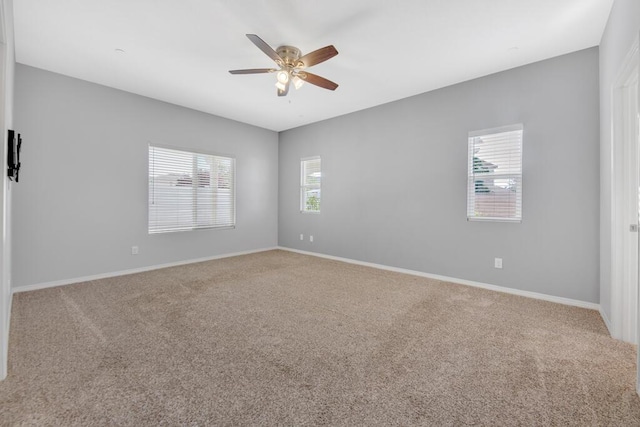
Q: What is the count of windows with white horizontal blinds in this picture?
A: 3